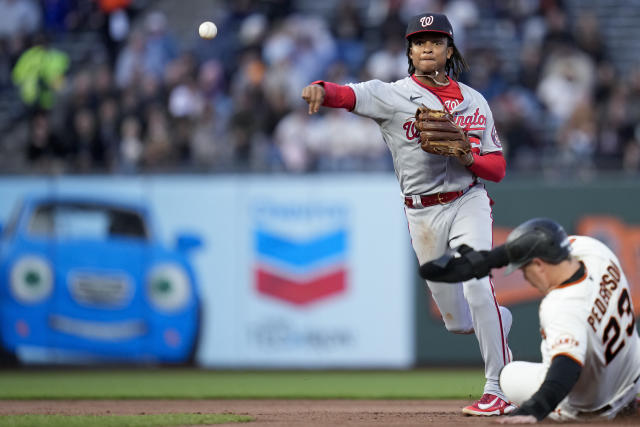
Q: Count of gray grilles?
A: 1